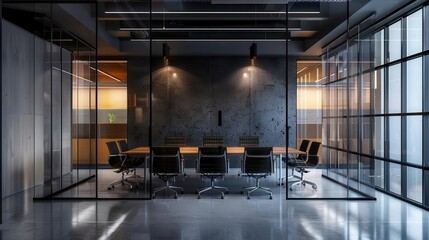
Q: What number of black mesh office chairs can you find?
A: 10